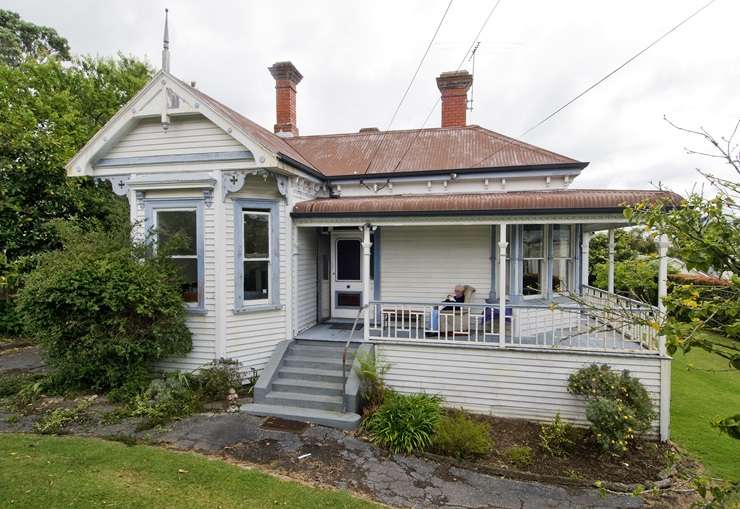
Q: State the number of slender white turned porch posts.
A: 5